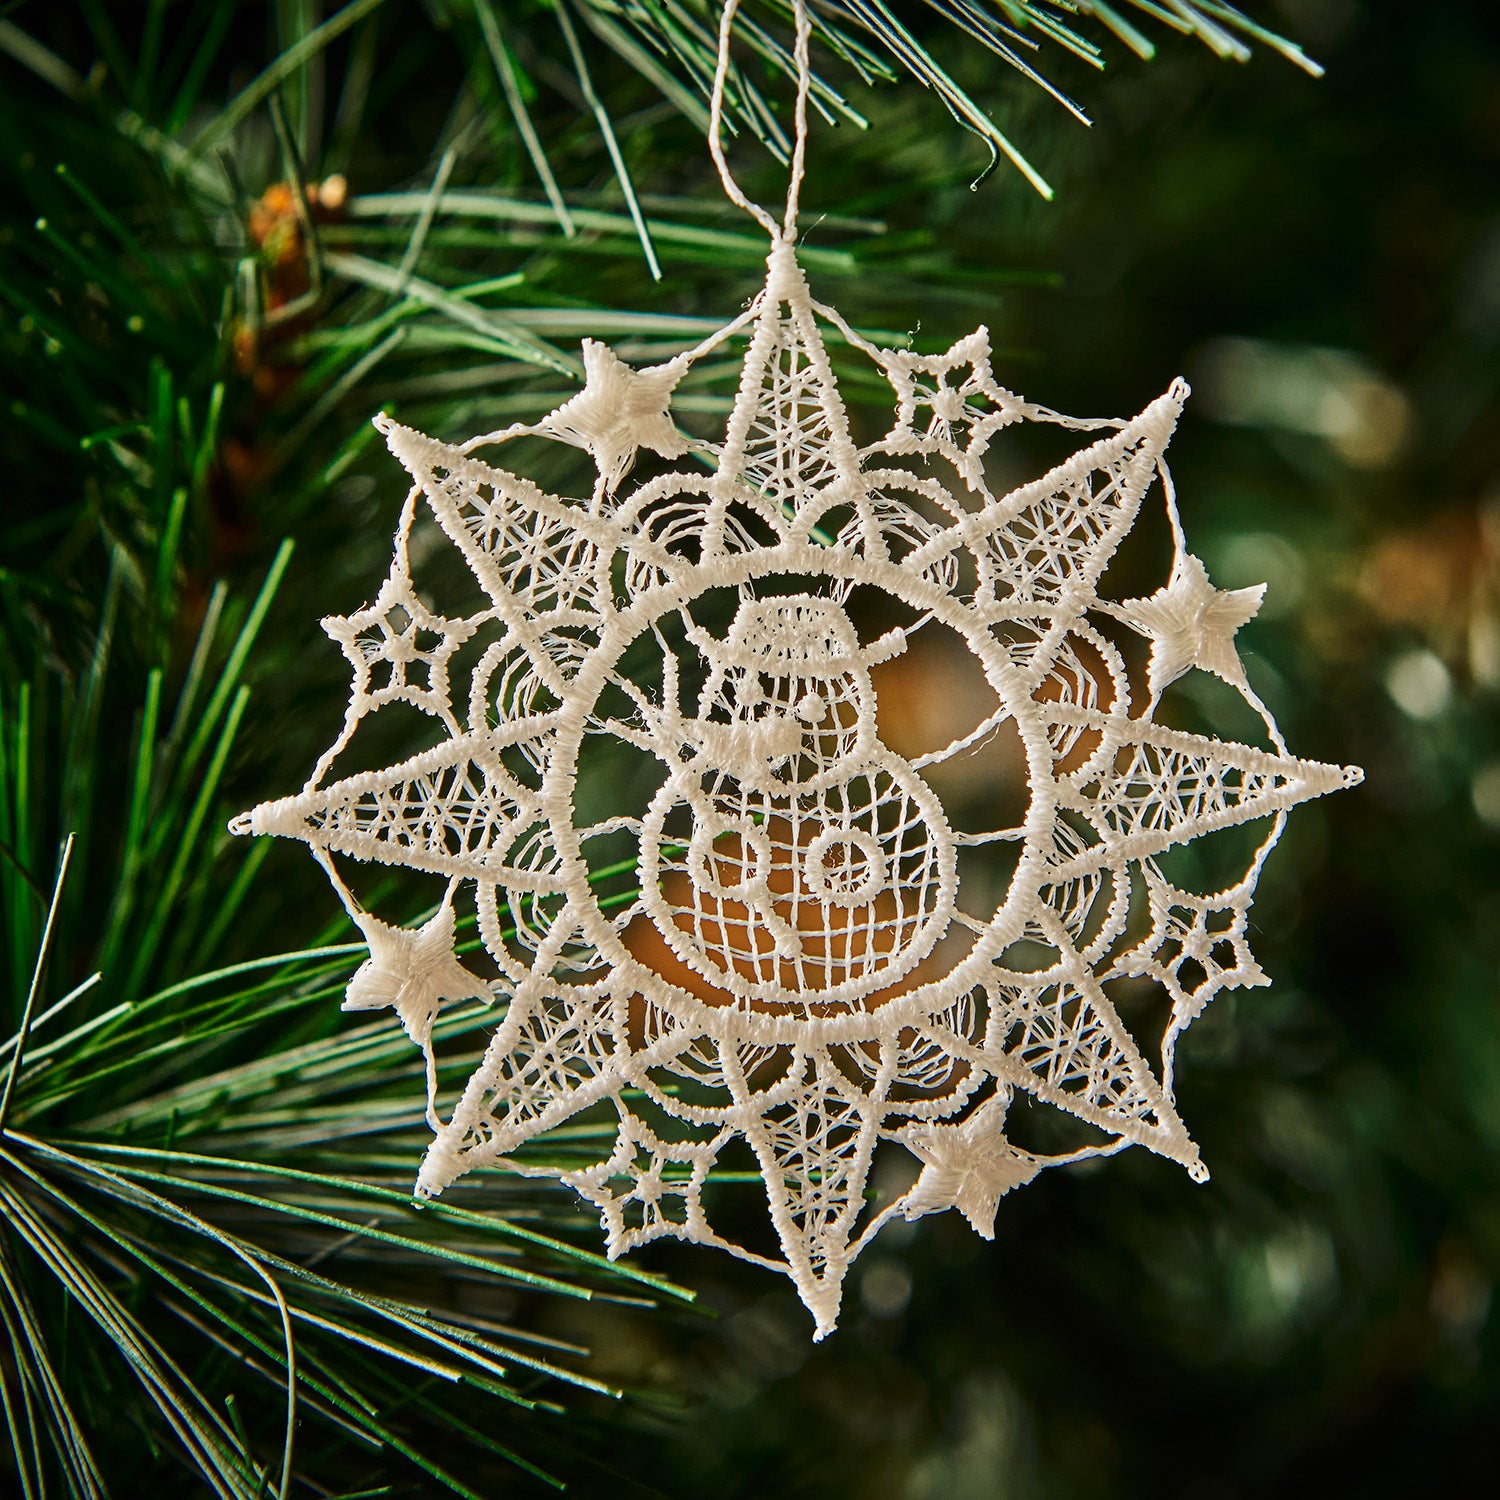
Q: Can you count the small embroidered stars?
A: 8